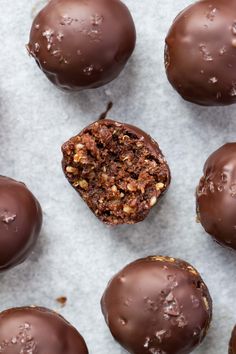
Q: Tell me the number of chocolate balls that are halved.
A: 1